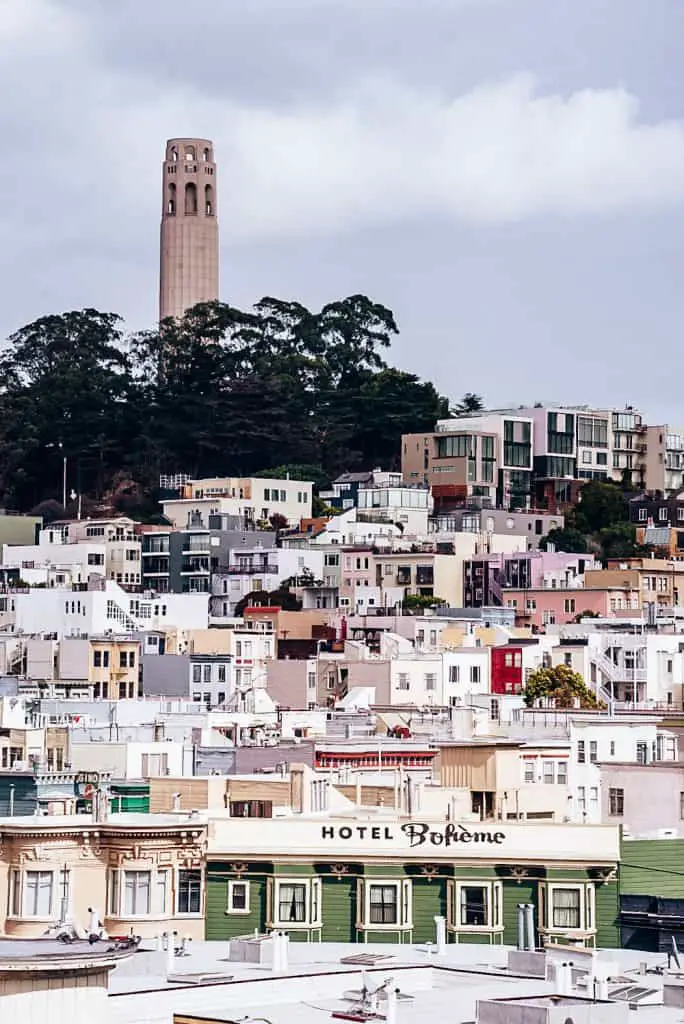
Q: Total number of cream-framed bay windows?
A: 4